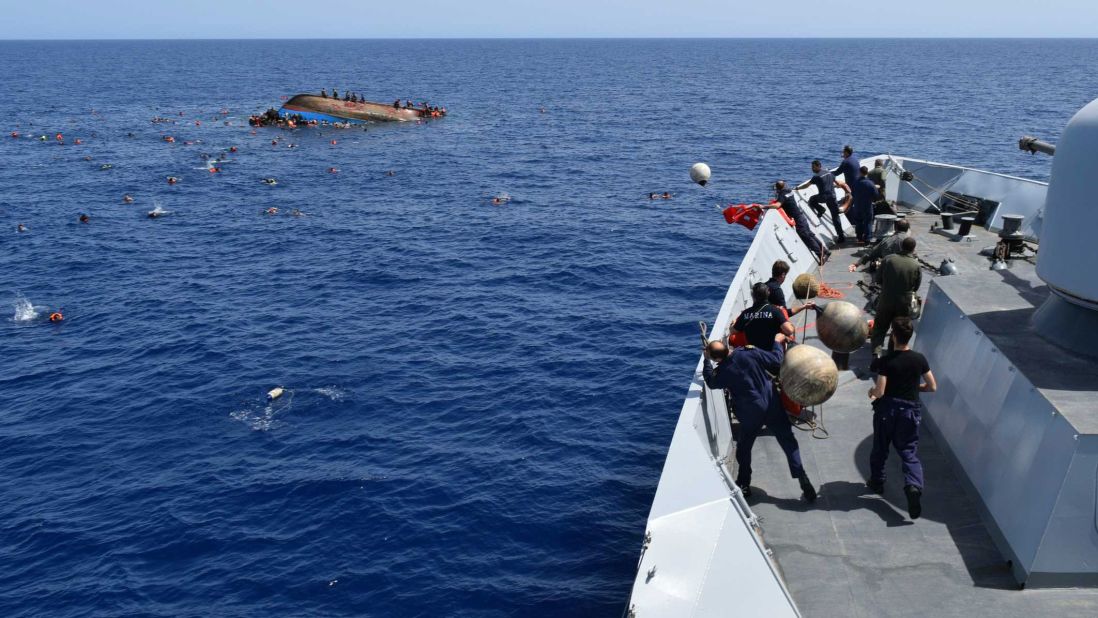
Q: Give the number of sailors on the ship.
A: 11